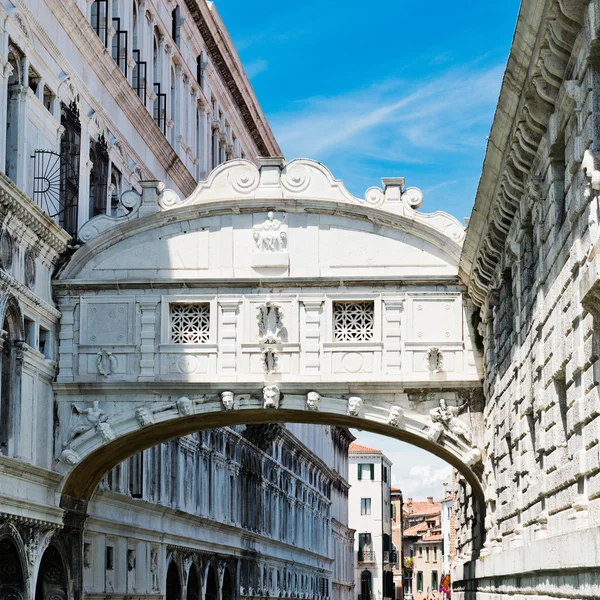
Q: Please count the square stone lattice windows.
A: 2